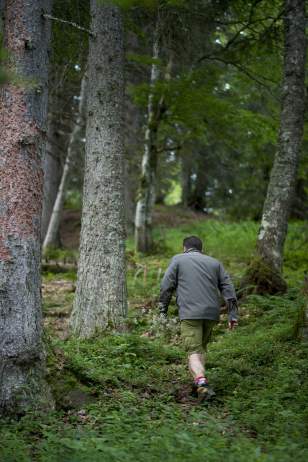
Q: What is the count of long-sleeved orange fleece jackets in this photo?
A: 0